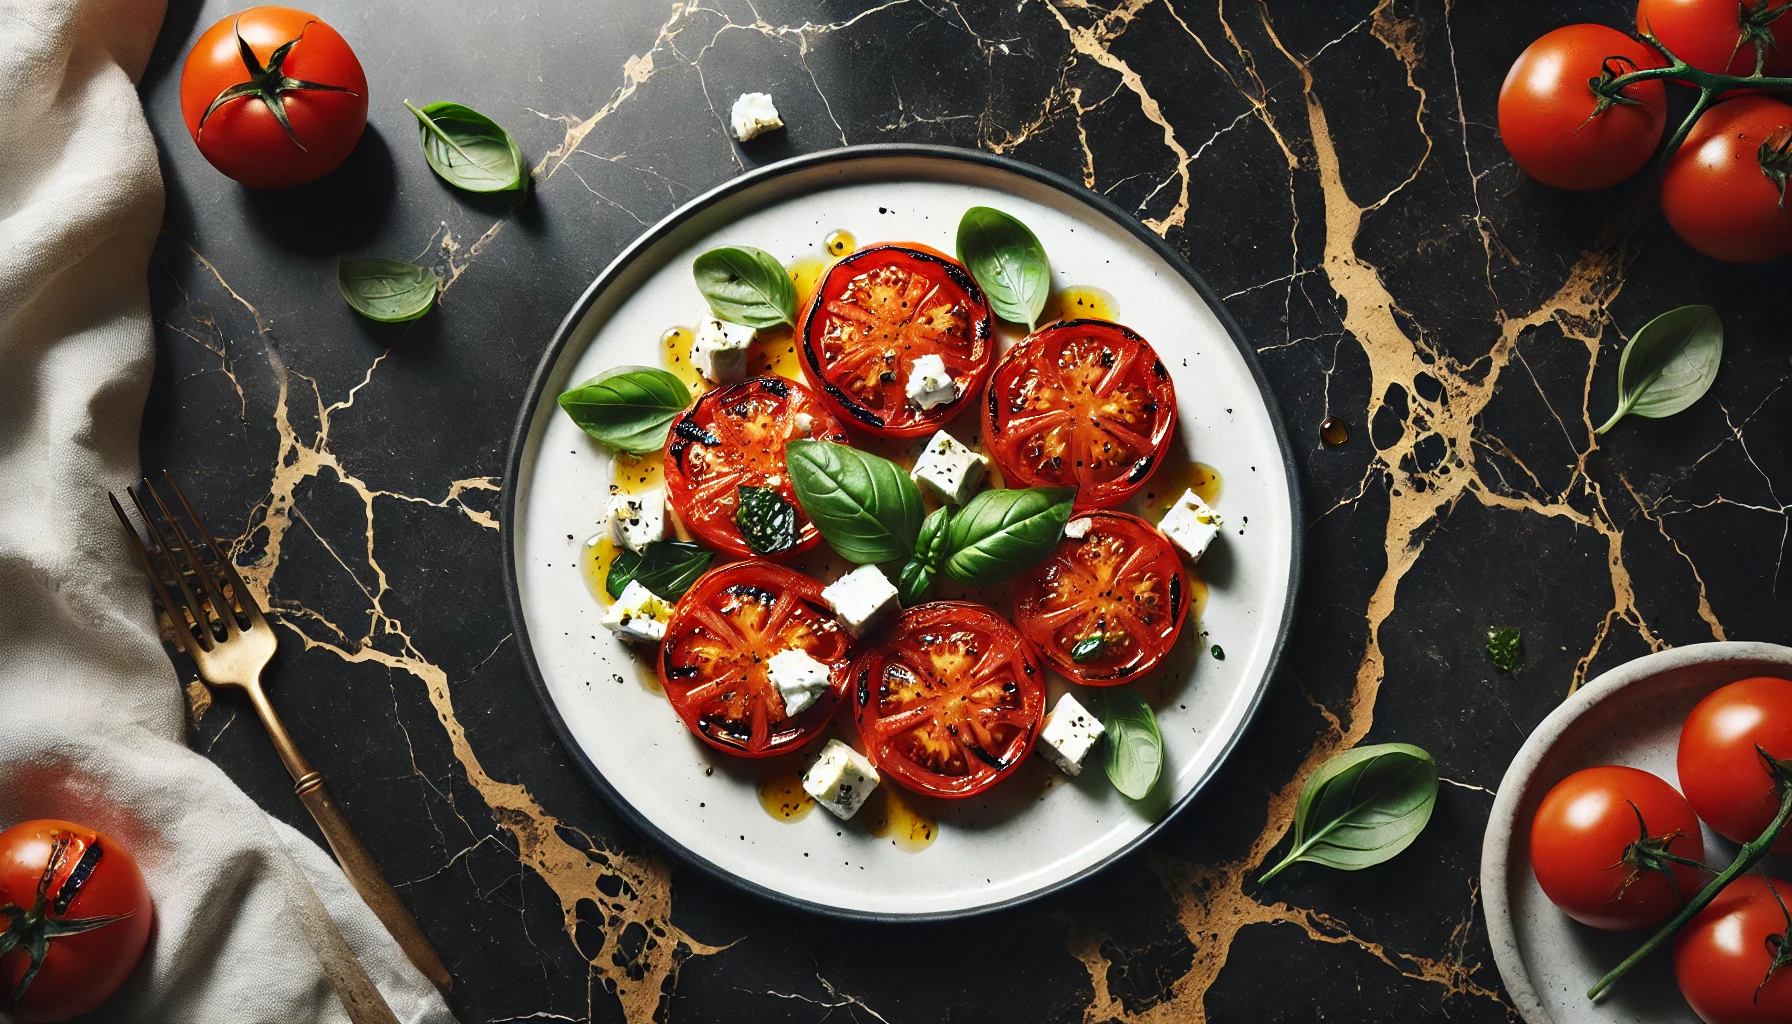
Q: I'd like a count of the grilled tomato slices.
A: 6